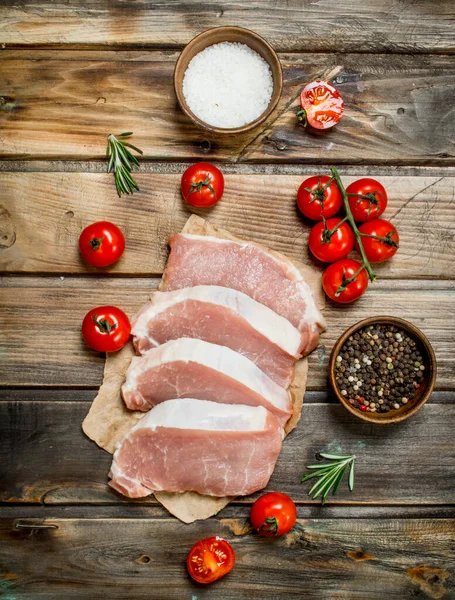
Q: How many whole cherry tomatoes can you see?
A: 9